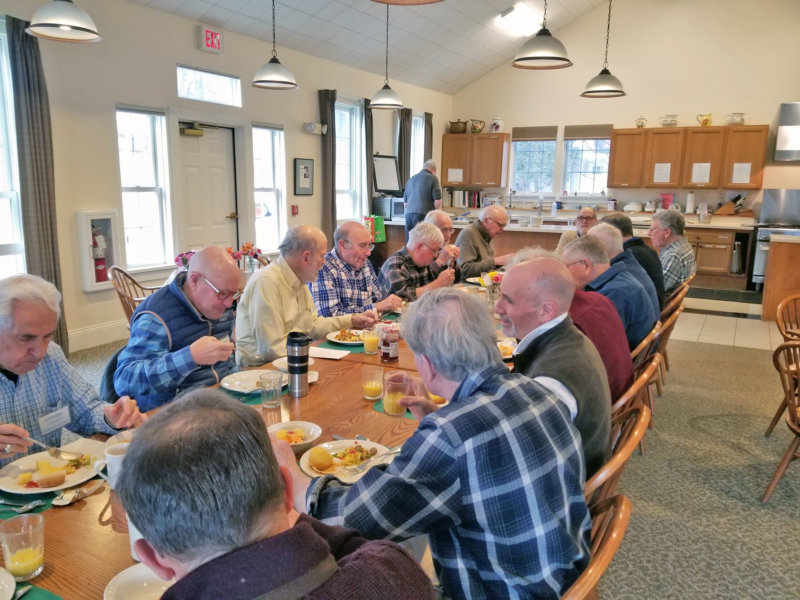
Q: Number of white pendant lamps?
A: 5